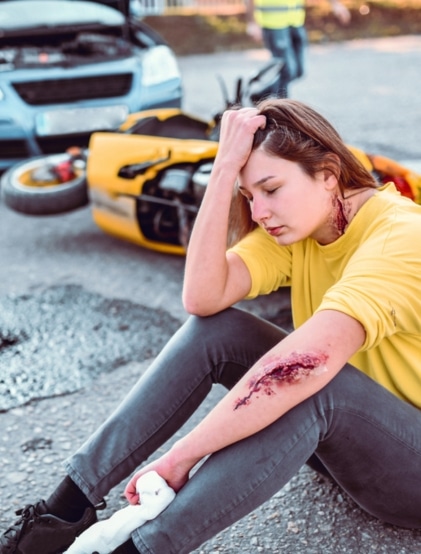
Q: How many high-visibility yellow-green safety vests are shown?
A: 1